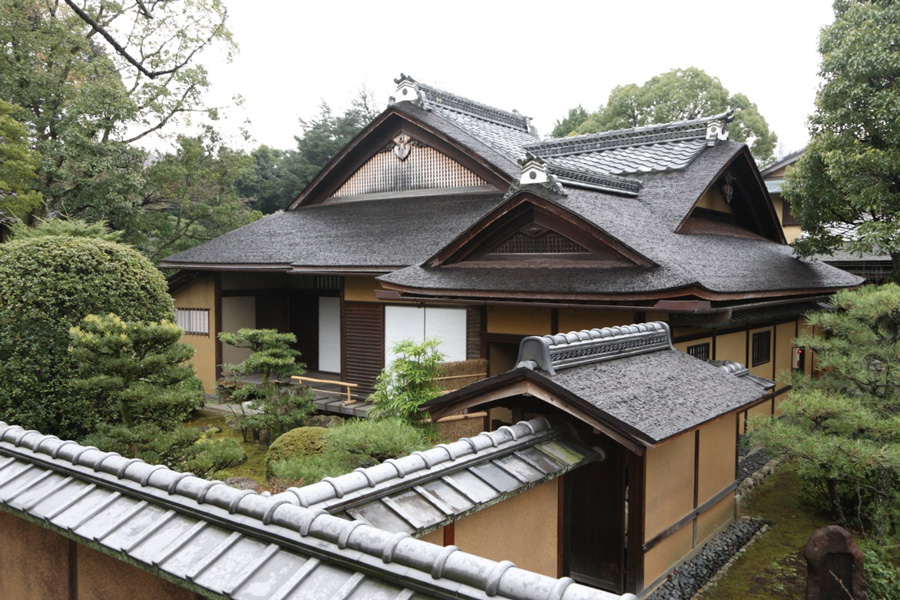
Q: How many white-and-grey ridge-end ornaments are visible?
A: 3